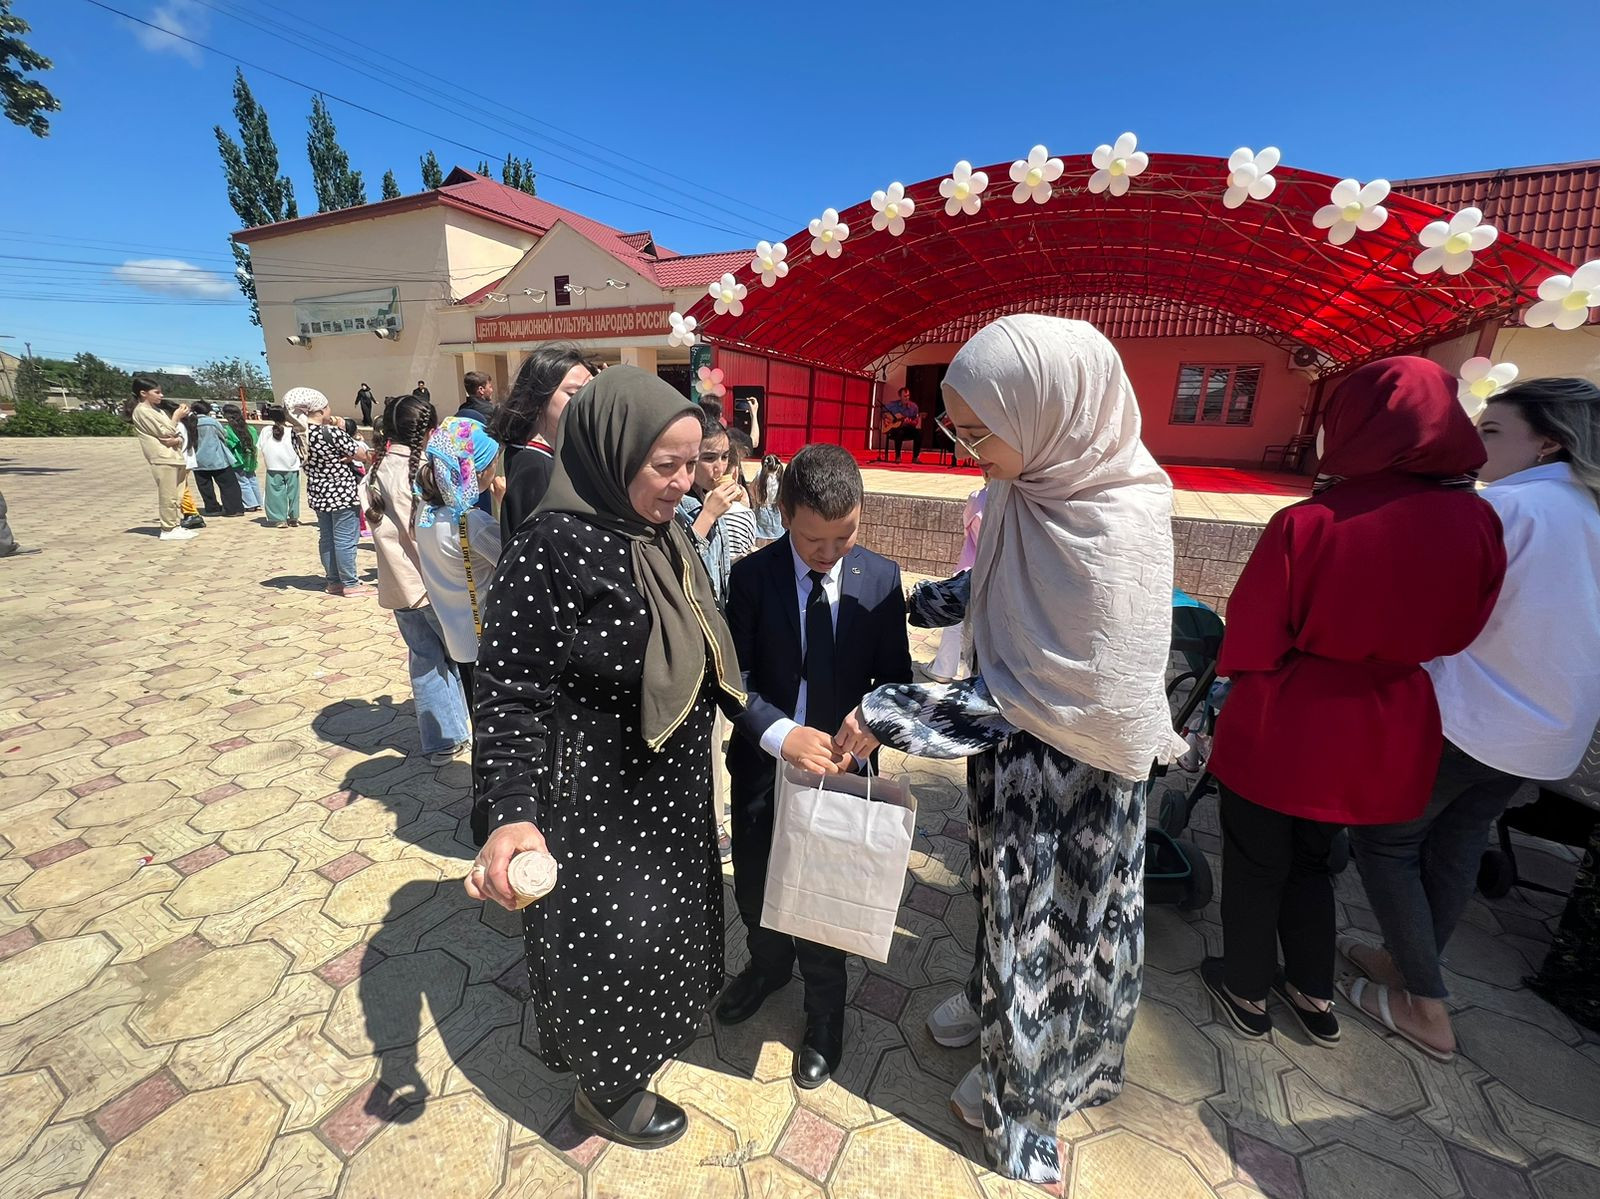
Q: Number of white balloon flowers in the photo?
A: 13